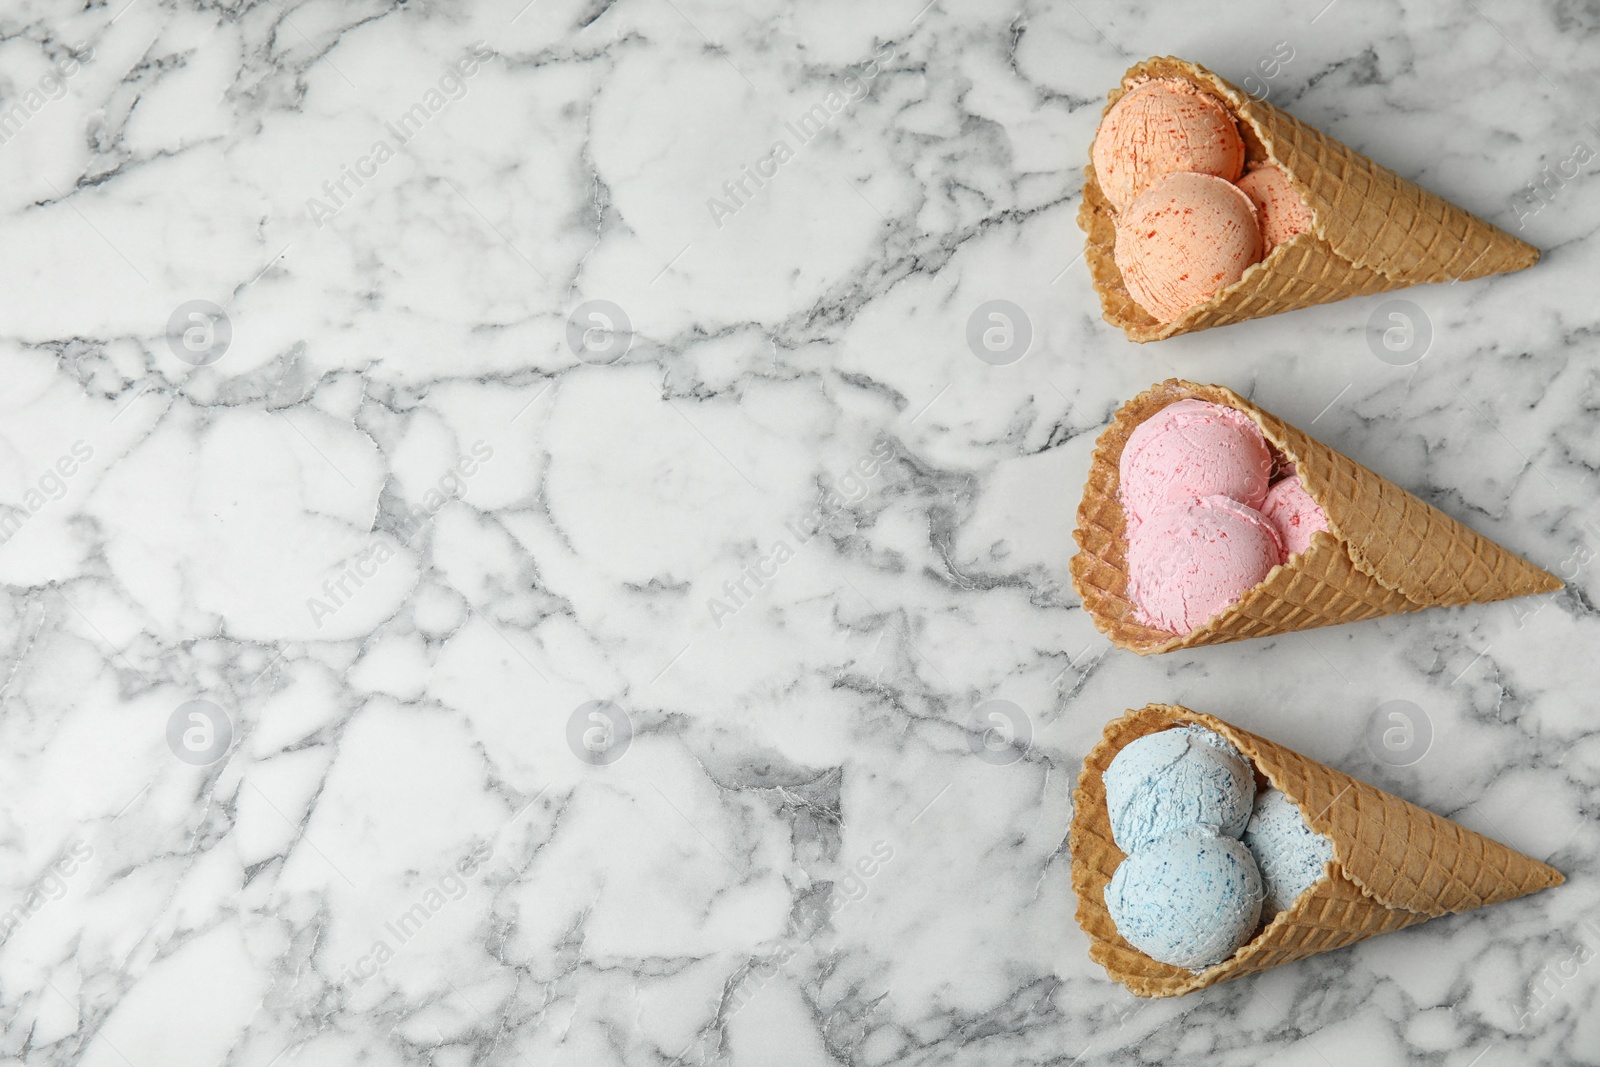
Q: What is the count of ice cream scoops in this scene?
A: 9